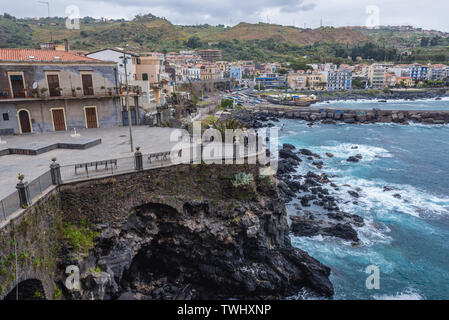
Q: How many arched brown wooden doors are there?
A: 1